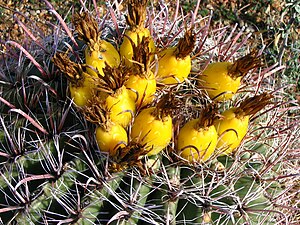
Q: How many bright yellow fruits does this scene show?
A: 11